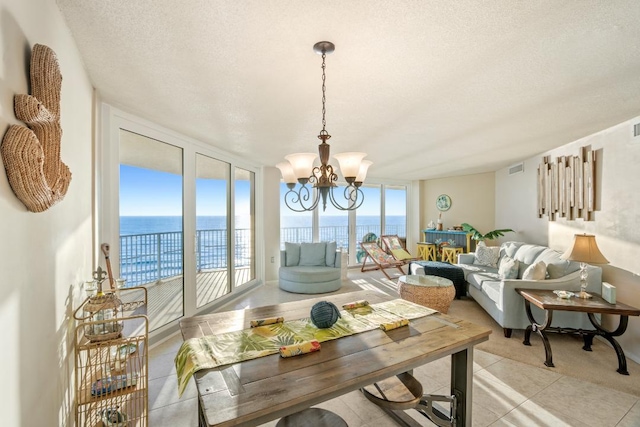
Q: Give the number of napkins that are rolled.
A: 4